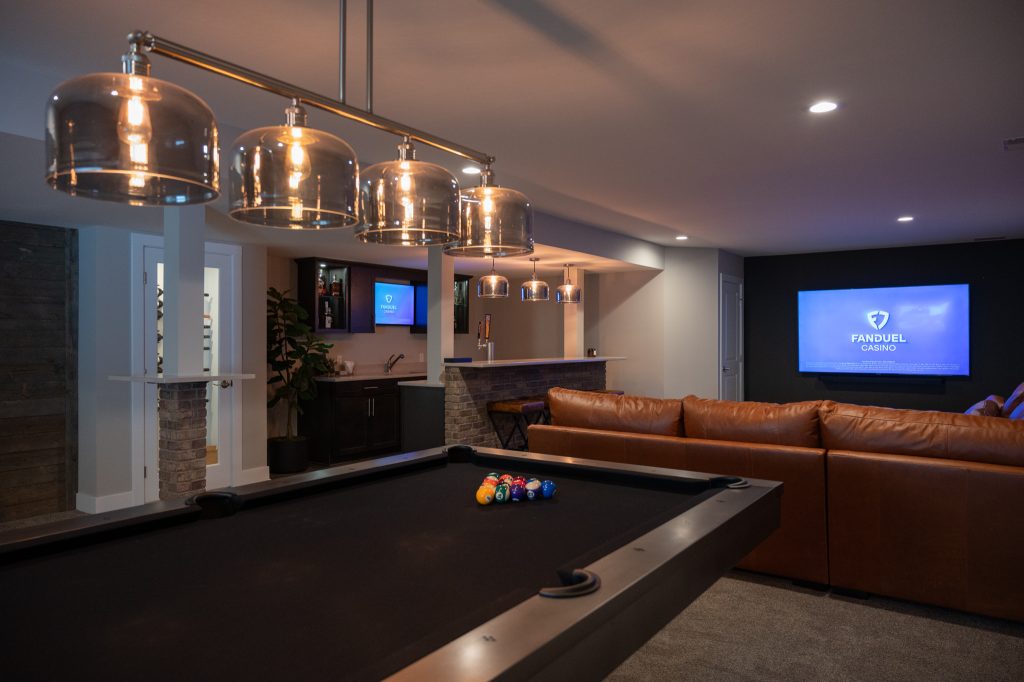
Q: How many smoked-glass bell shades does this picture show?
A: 7